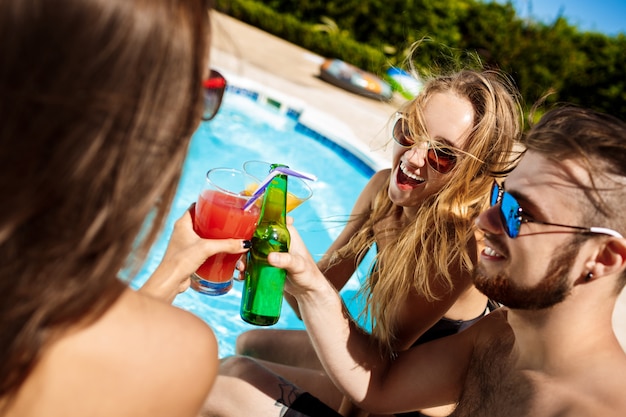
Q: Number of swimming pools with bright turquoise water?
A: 1